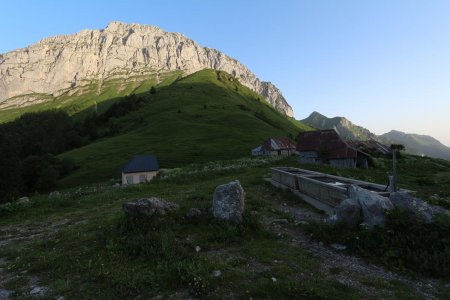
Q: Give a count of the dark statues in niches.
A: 0